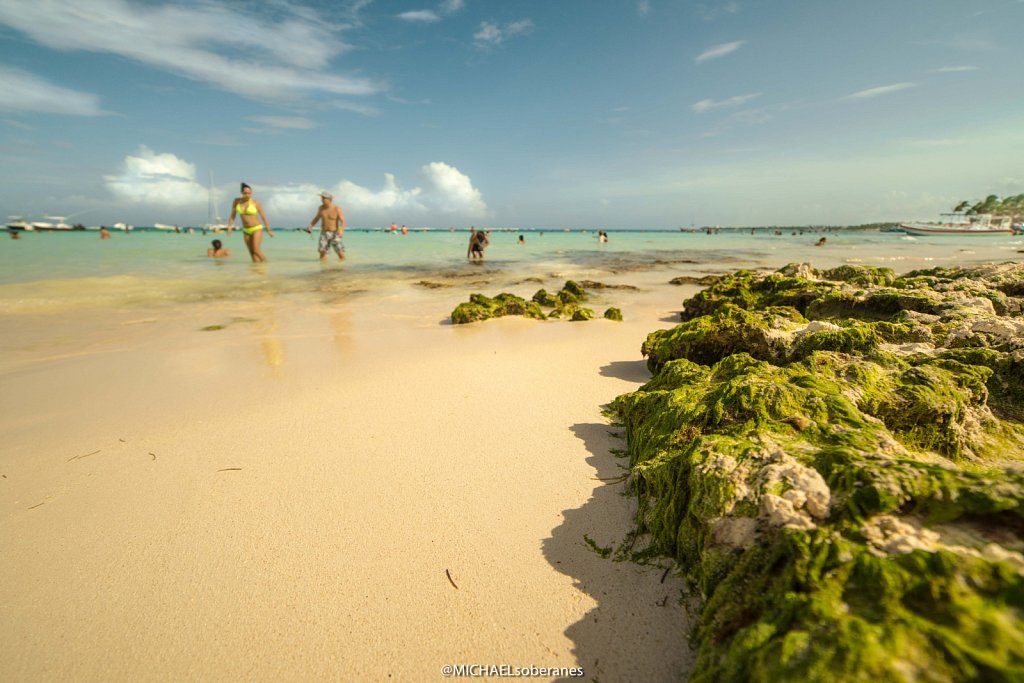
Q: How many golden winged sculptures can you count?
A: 0